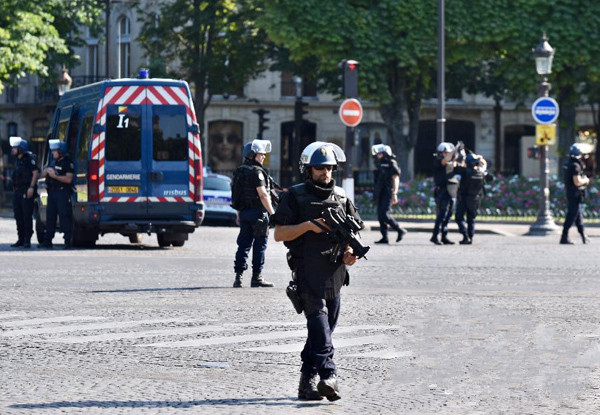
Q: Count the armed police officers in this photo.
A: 8